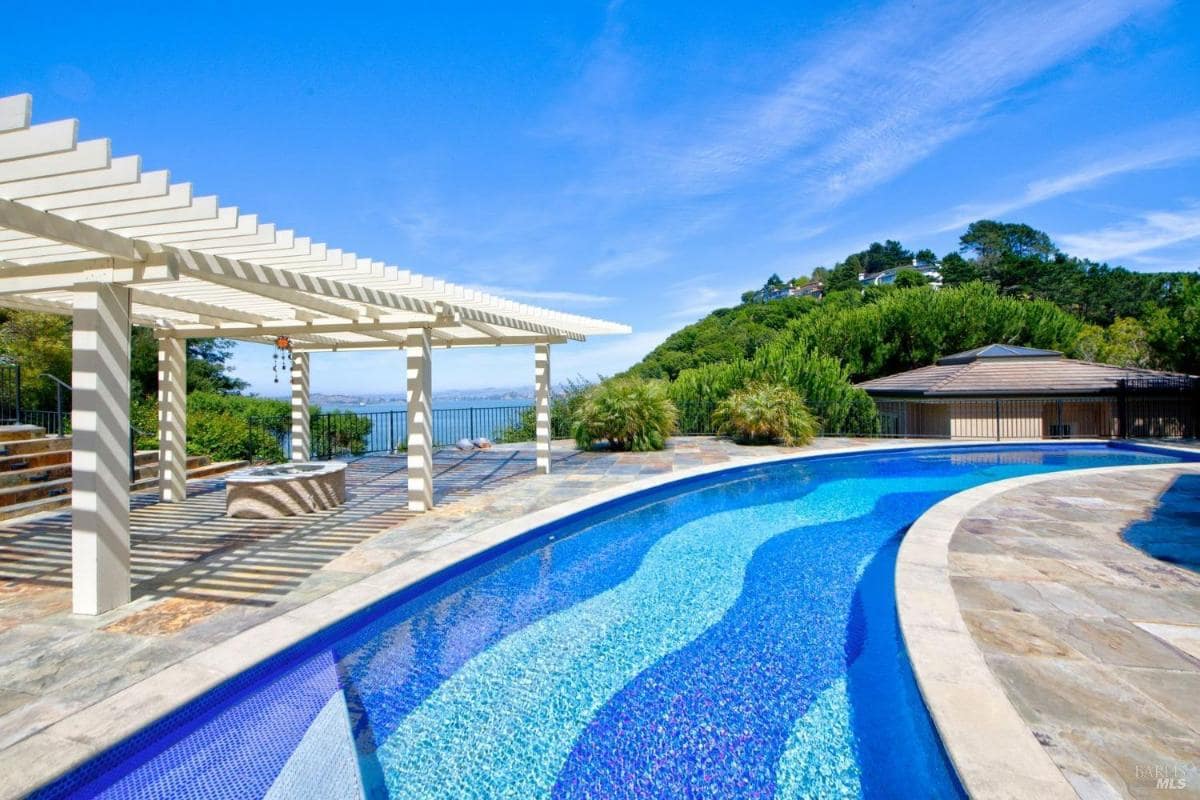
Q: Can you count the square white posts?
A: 5